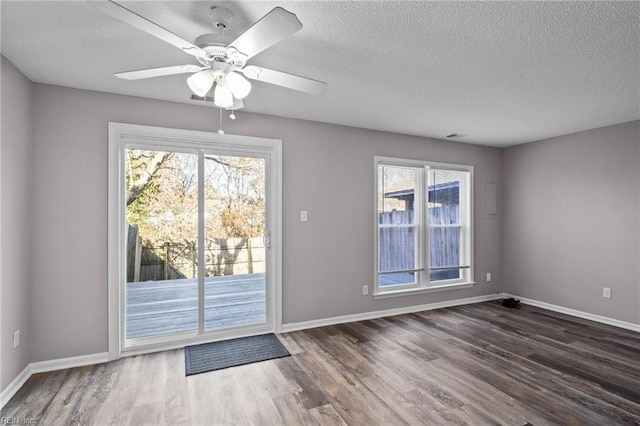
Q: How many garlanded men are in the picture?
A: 0